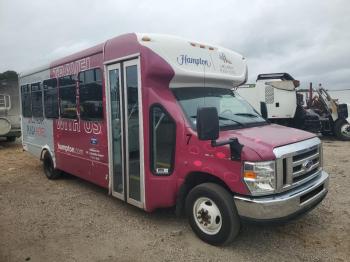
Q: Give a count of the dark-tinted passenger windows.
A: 5